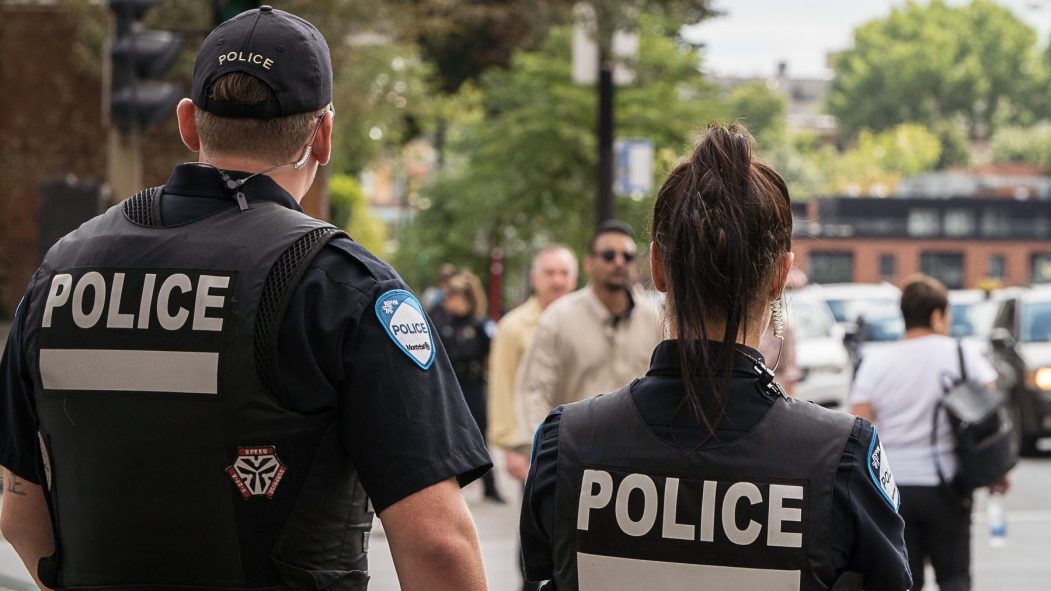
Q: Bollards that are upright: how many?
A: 0